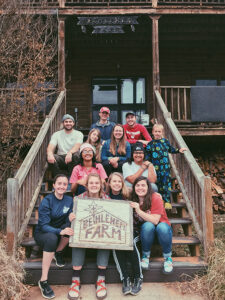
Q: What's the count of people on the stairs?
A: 12